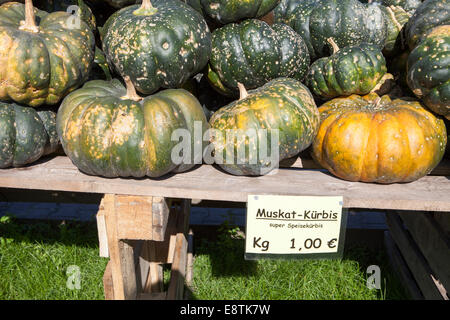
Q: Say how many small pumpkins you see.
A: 1